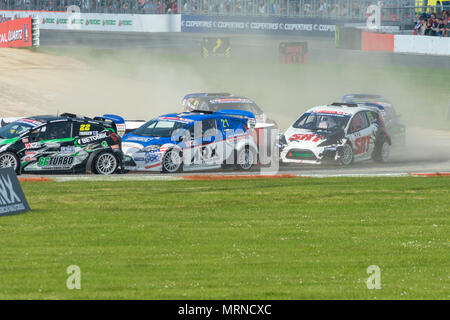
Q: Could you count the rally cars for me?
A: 5